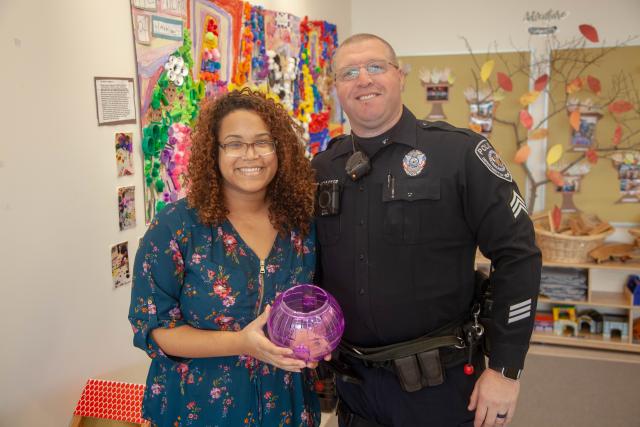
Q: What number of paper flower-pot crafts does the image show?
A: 5